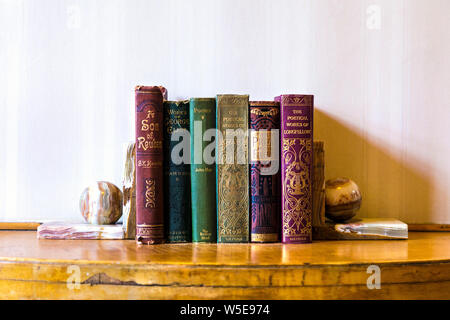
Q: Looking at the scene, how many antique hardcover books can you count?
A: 6